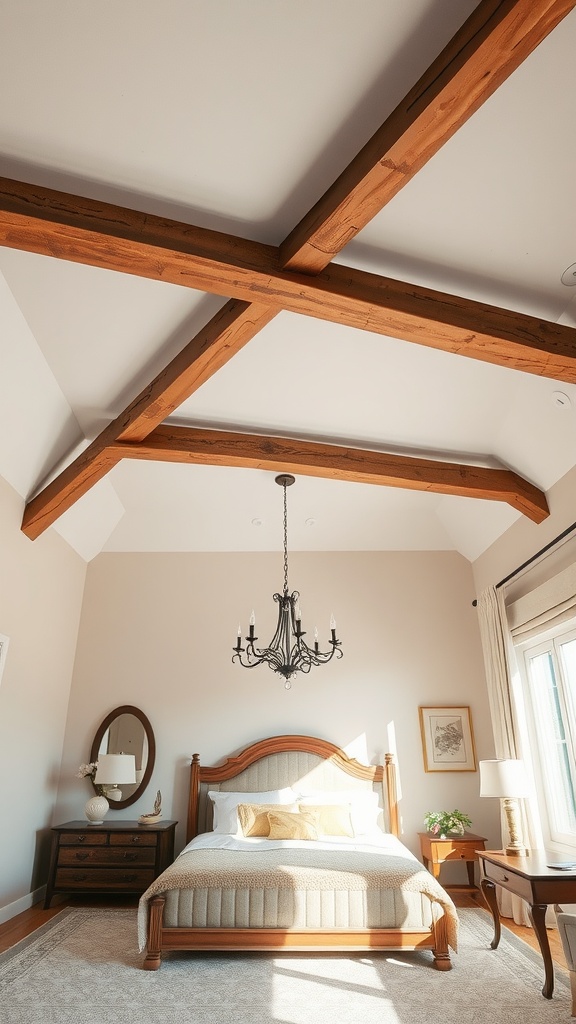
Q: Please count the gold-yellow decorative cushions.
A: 3